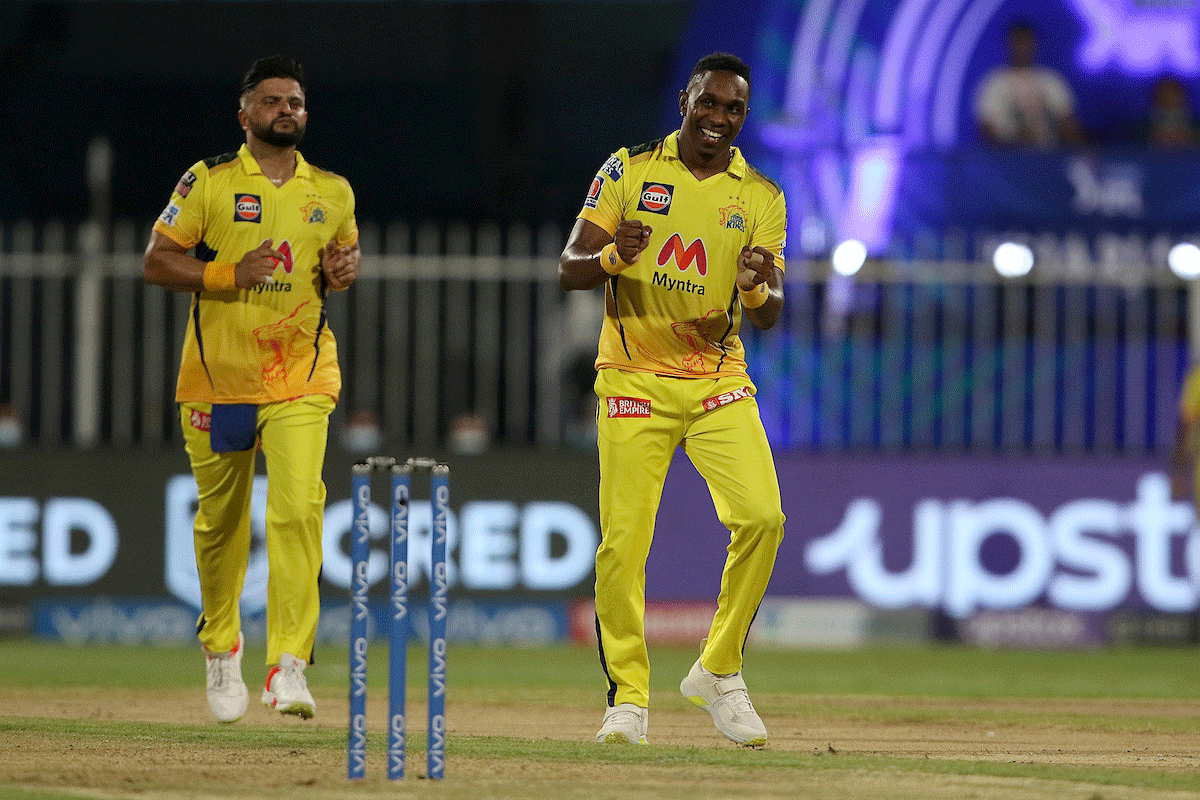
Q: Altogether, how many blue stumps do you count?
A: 3